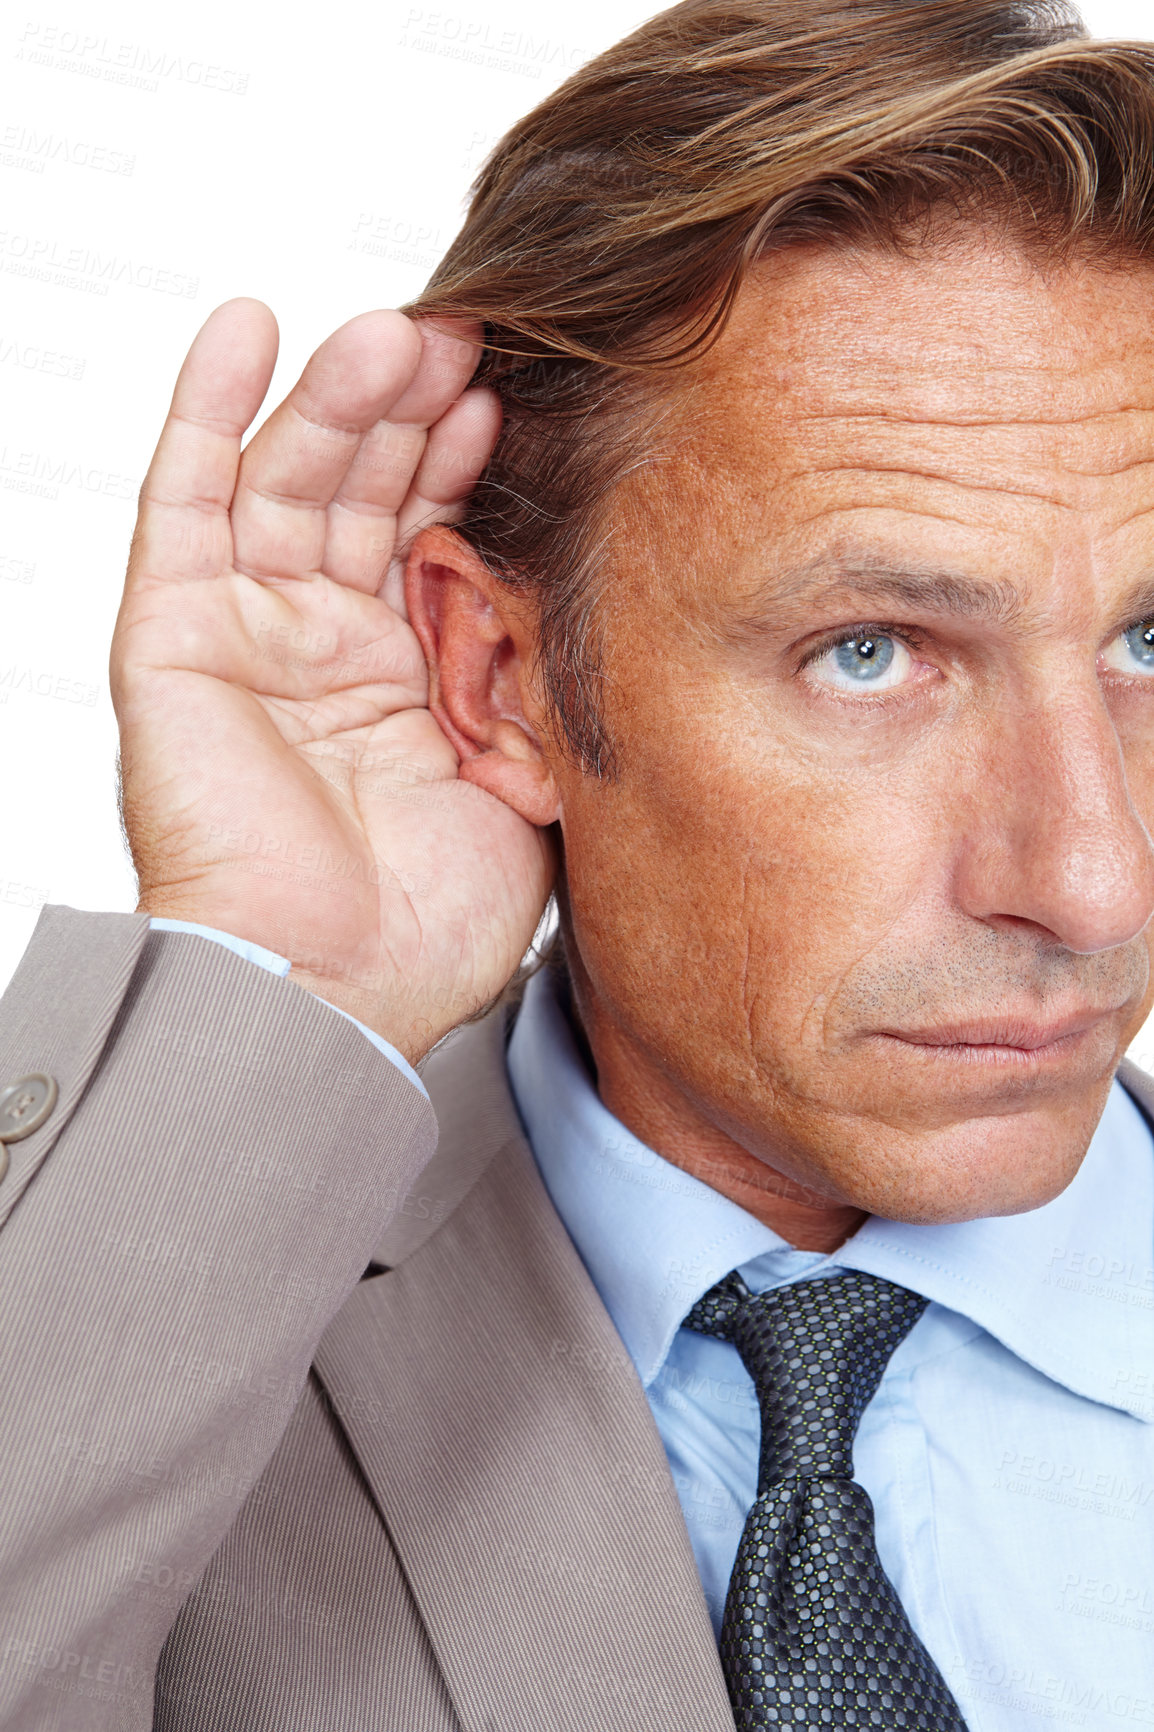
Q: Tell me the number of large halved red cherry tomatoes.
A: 0